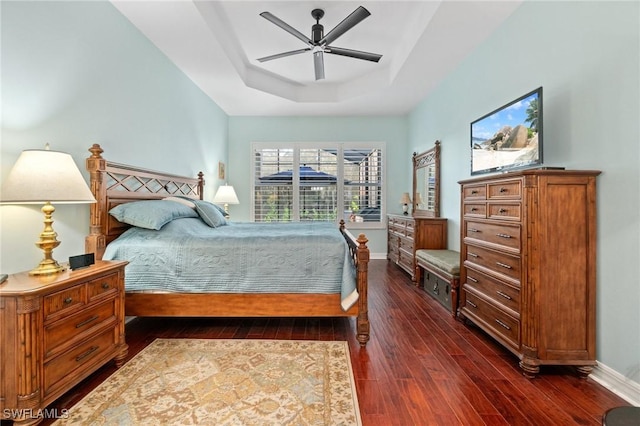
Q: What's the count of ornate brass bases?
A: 2